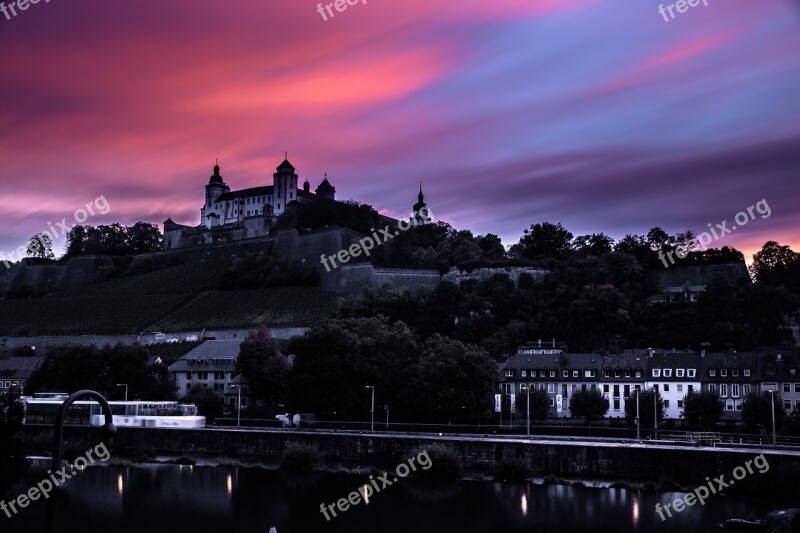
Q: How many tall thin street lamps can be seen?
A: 7